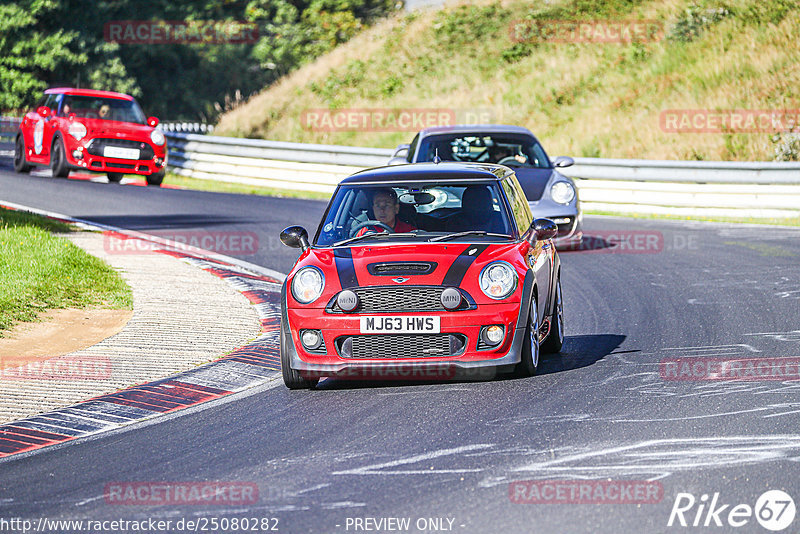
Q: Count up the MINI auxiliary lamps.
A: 2